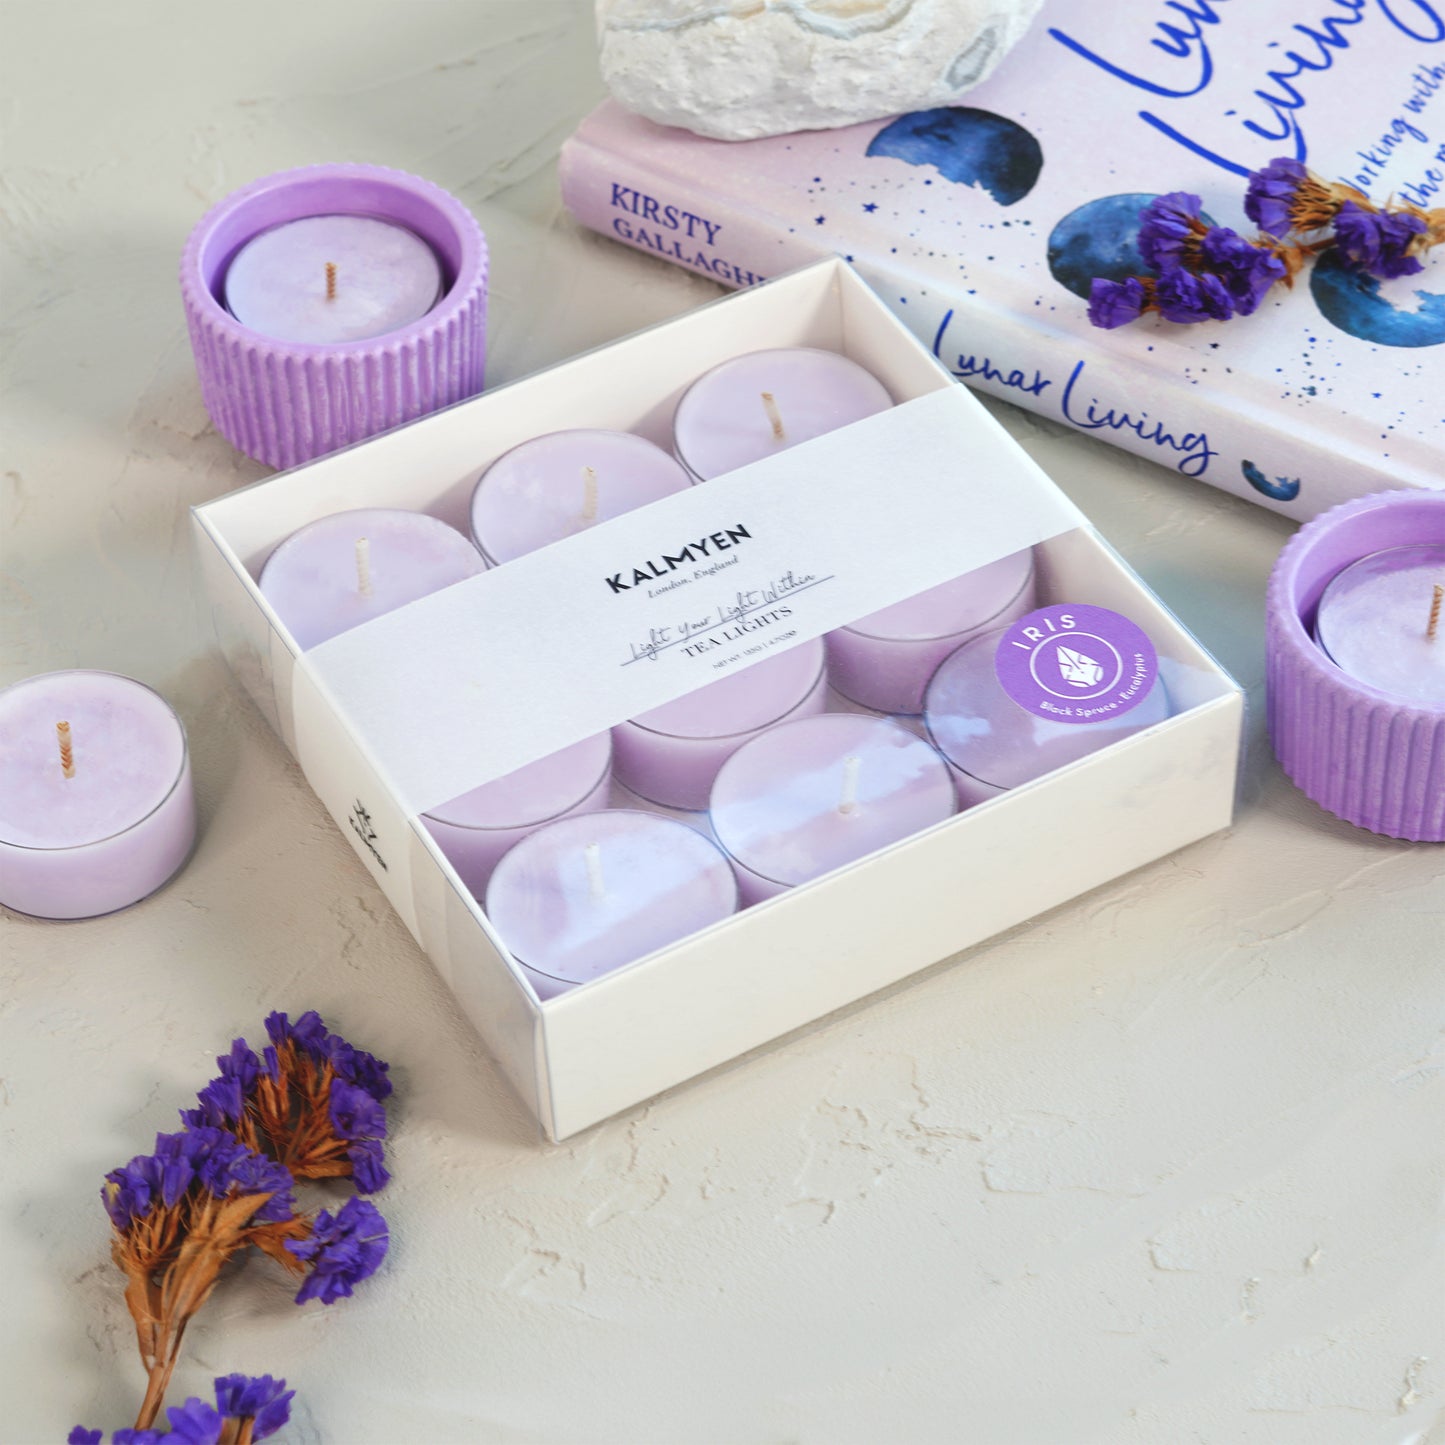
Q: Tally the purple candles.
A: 12